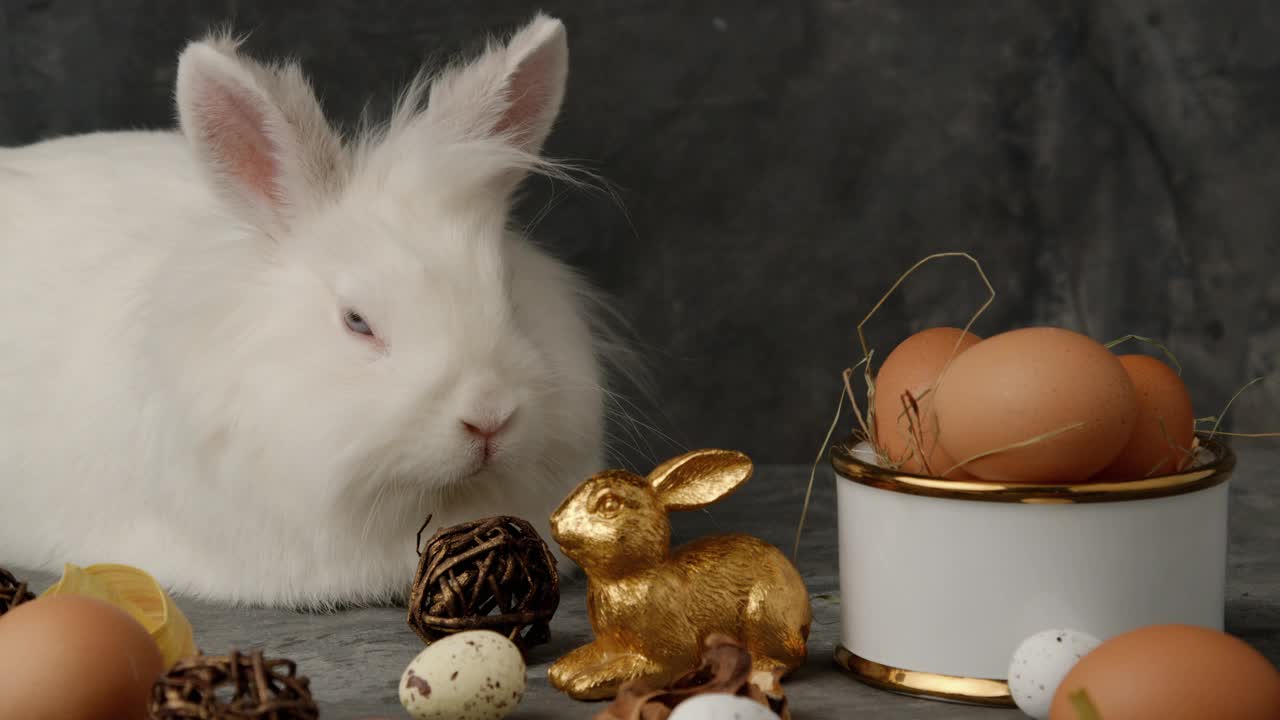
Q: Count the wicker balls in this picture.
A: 3